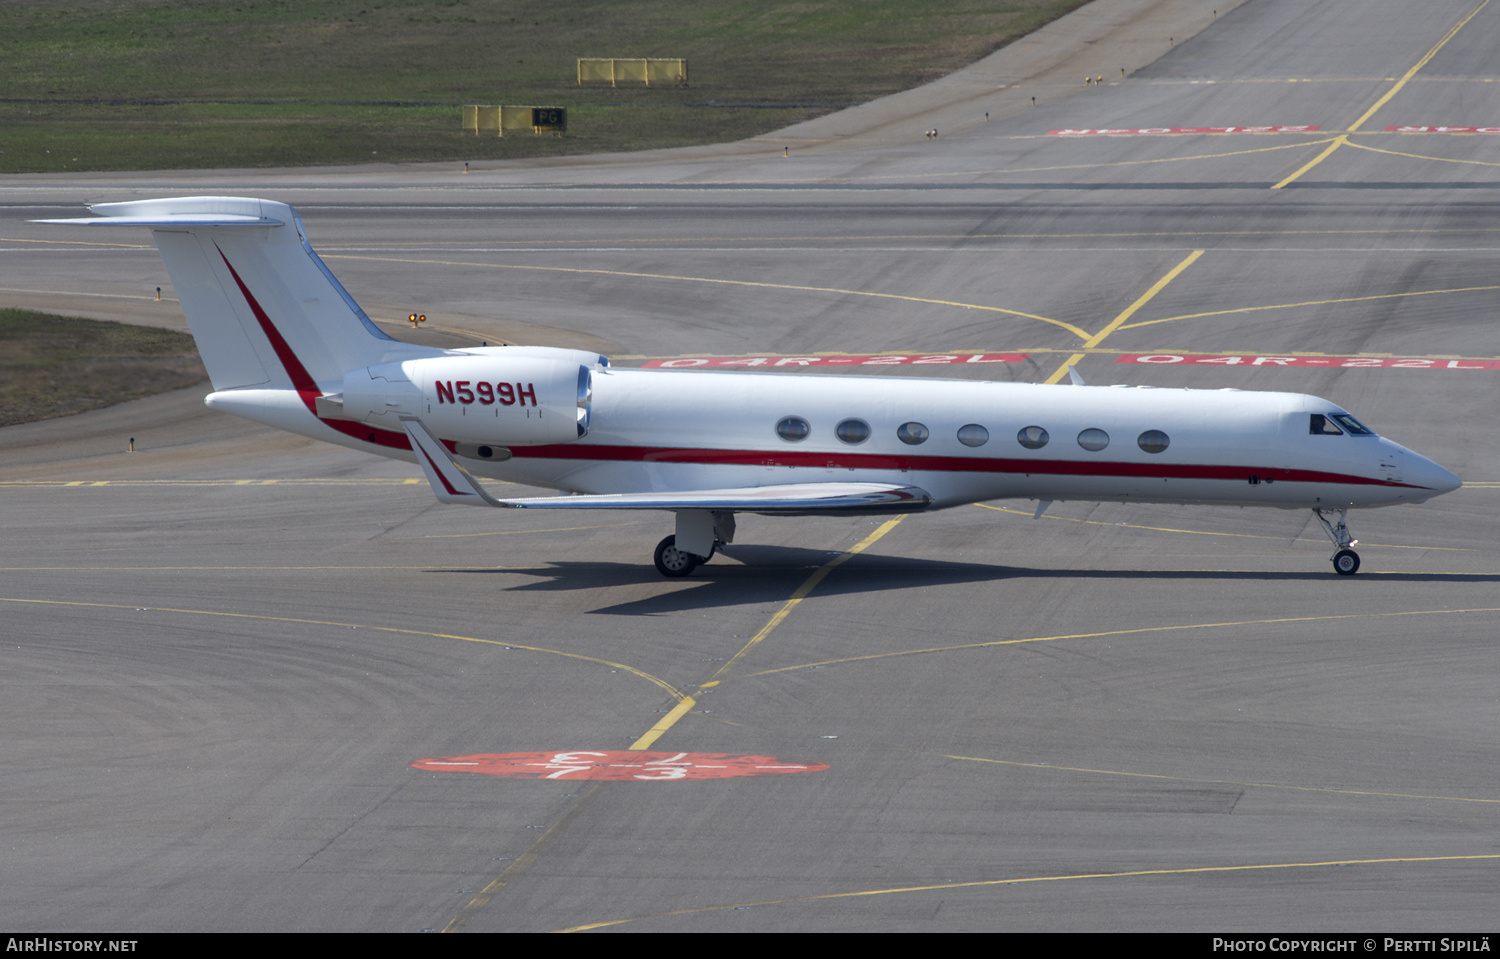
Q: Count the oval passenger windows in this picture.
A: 7